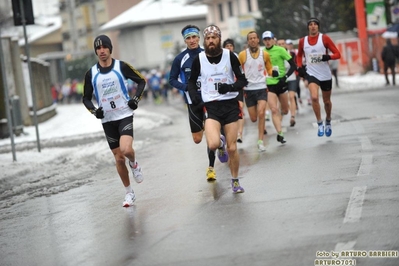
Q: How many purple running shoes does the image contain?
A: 2